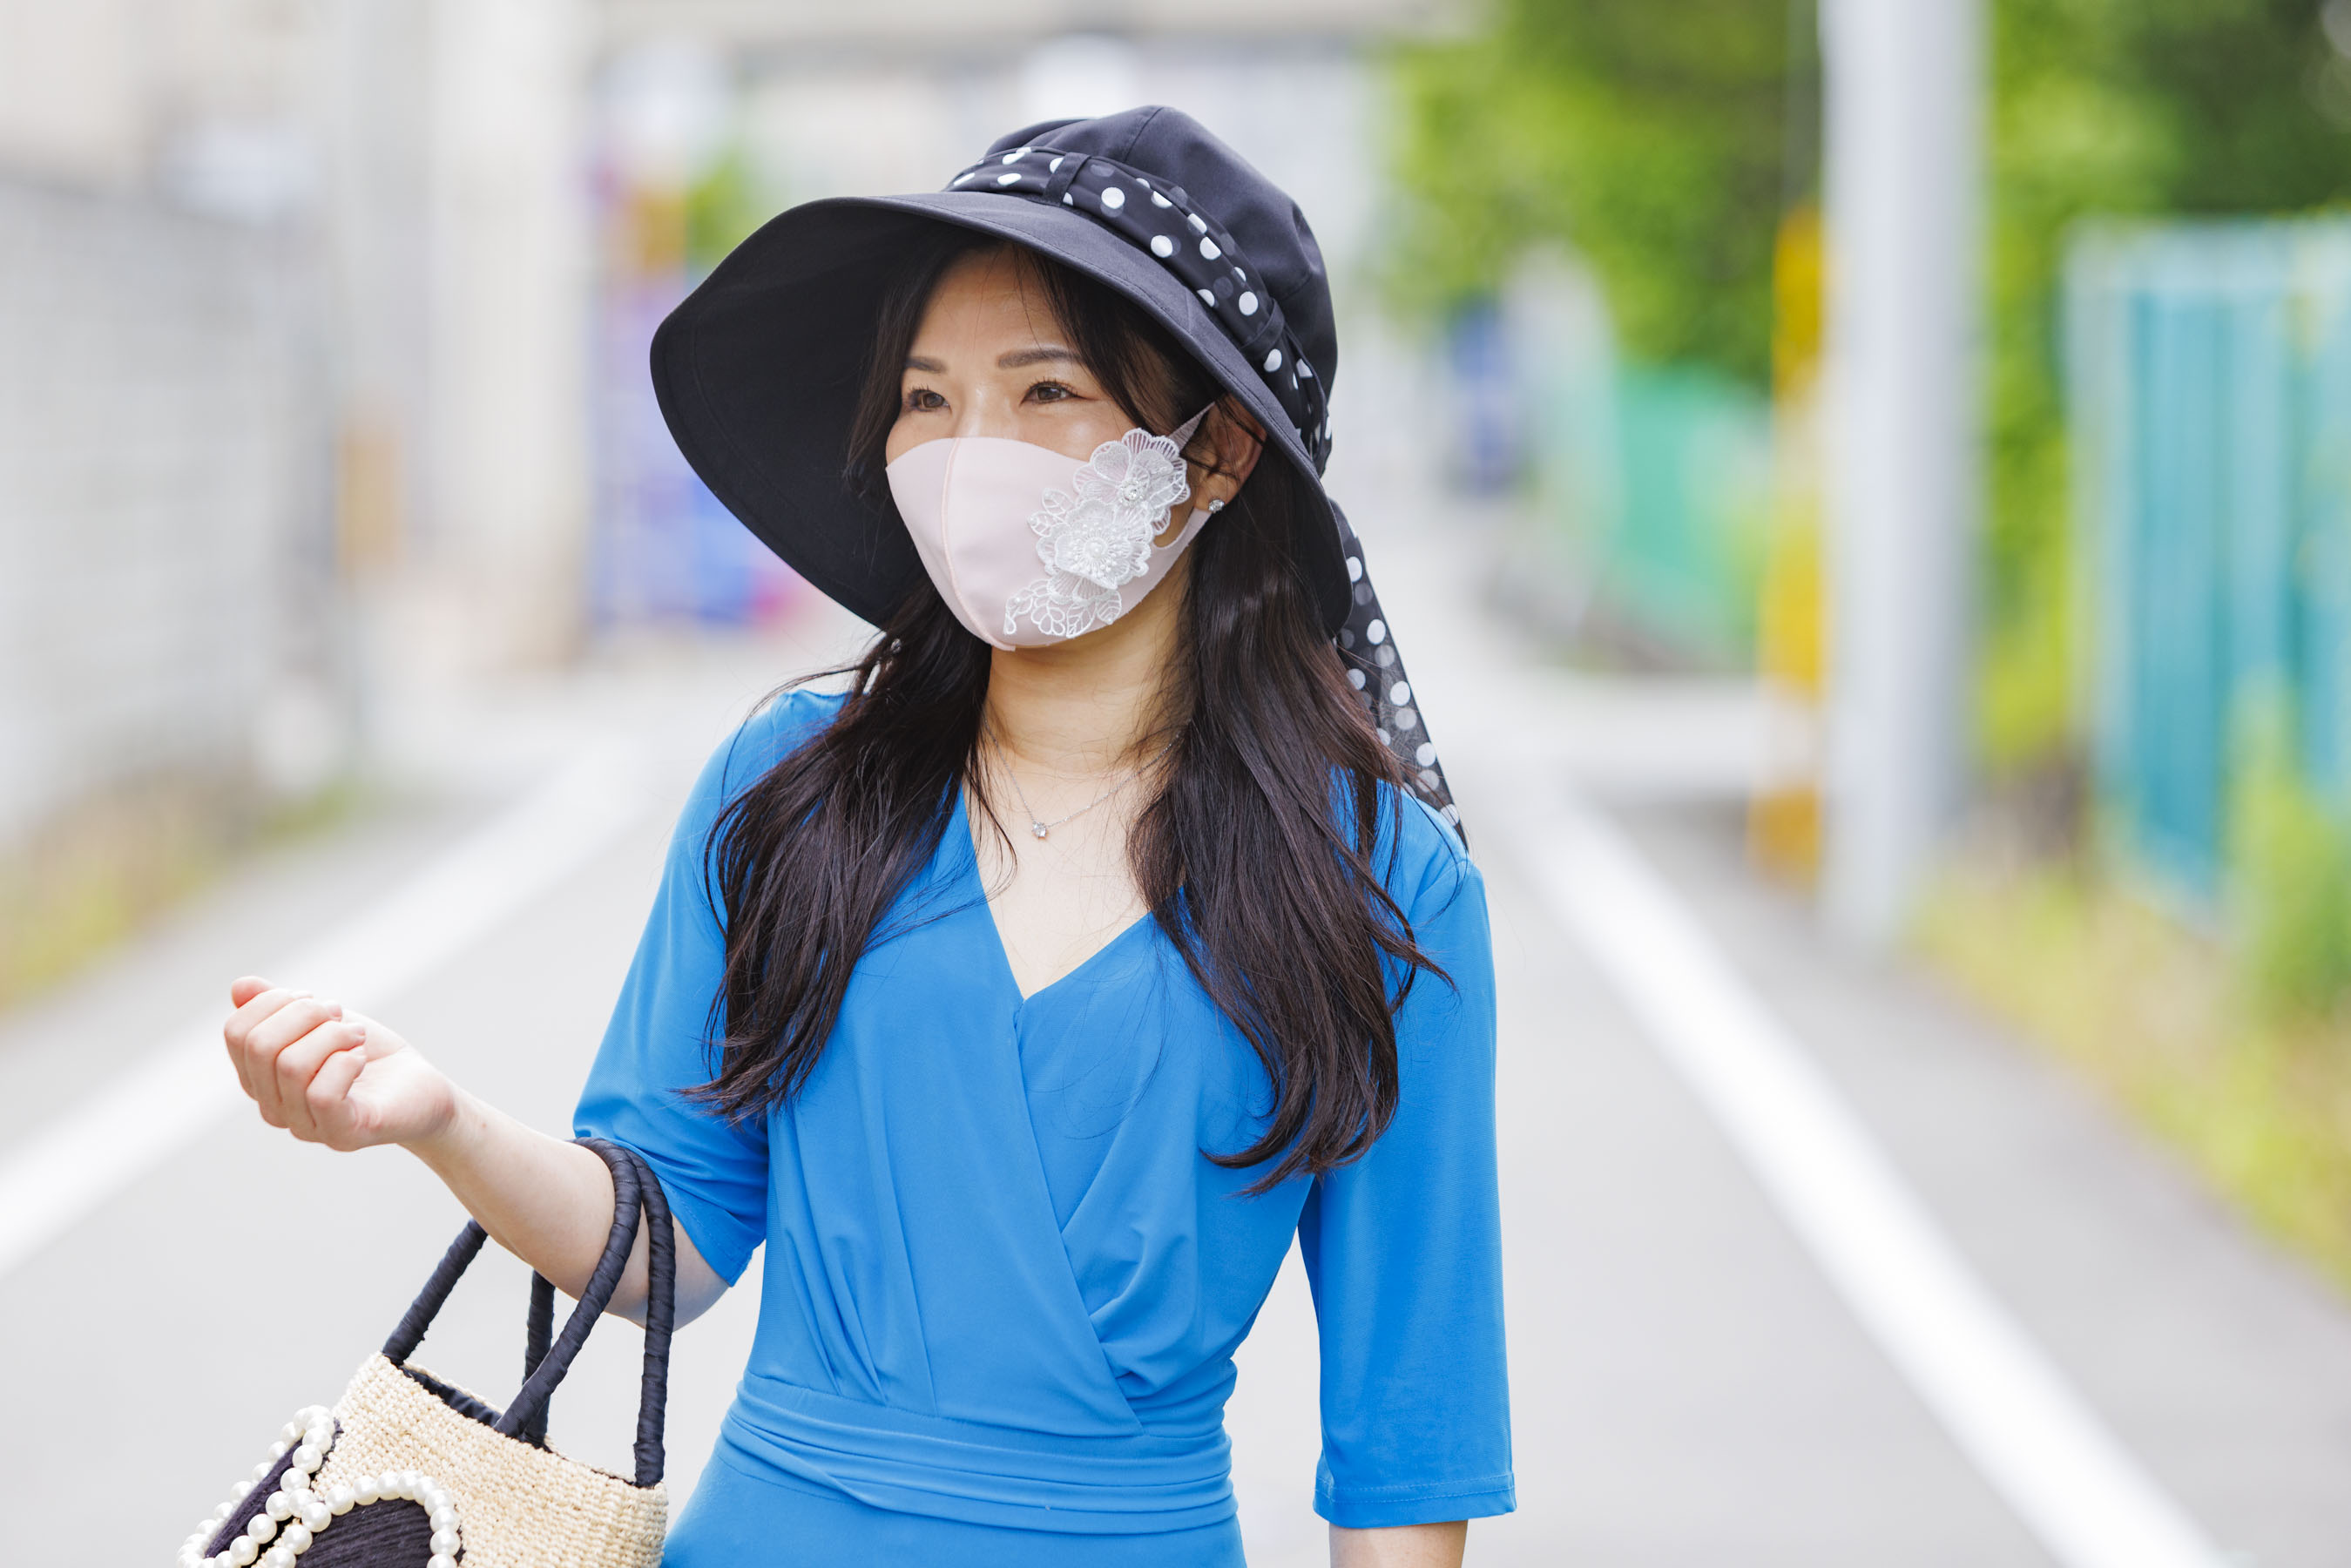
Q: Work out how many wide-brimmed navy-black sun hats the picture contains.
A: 1